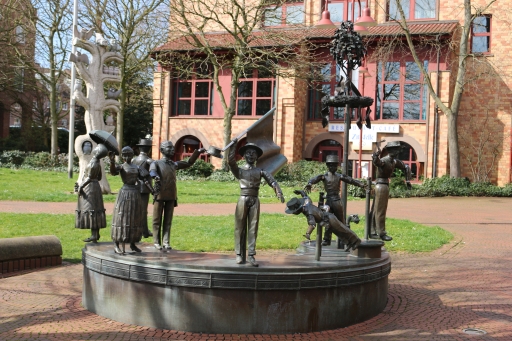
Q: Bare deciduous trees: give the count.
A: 4